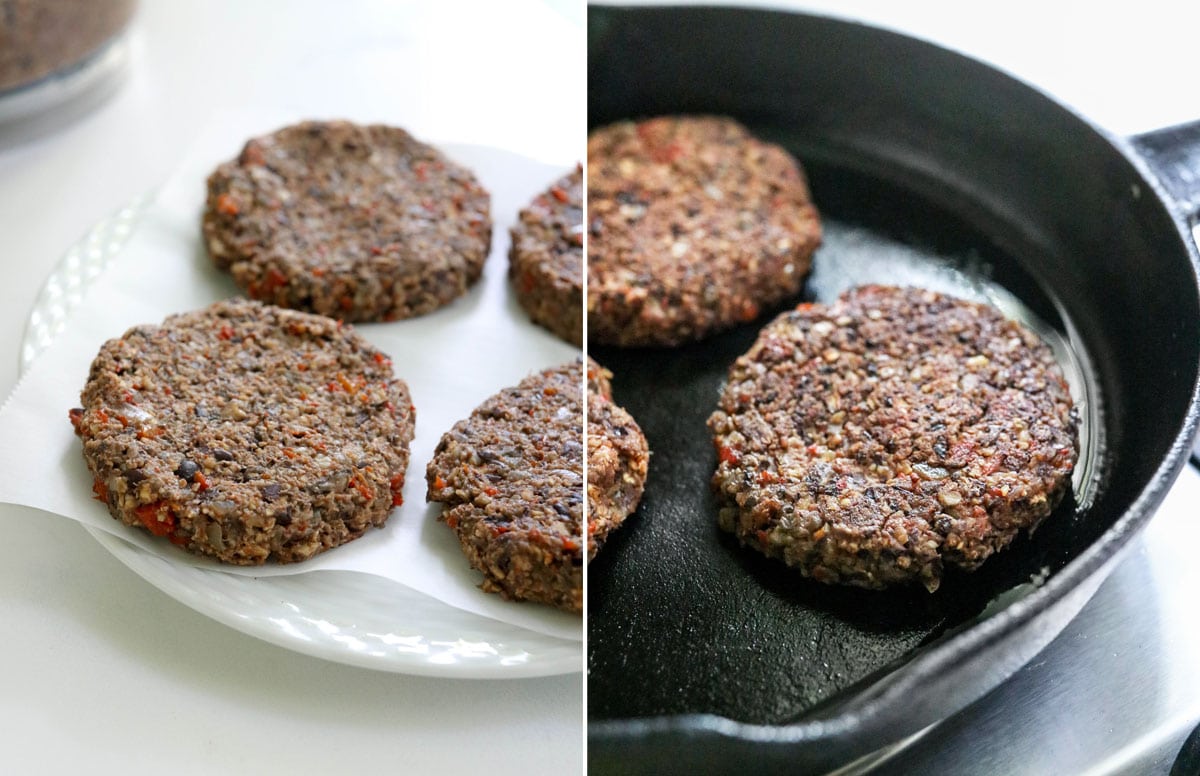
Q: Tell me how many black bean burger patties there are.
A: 7